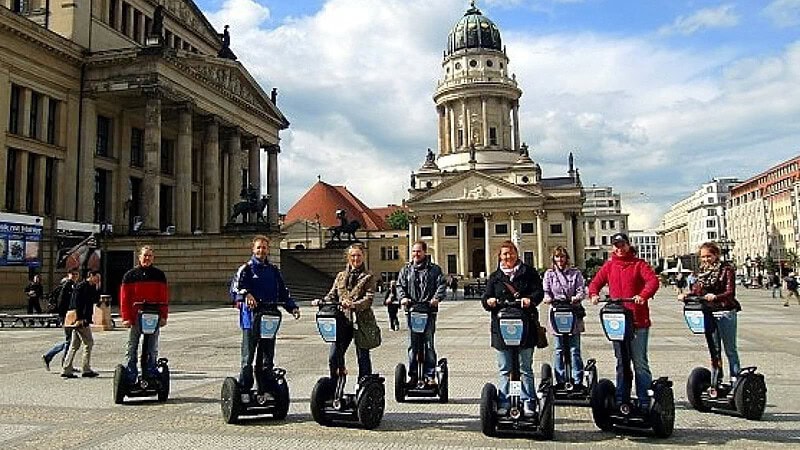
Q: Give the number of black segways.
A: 8